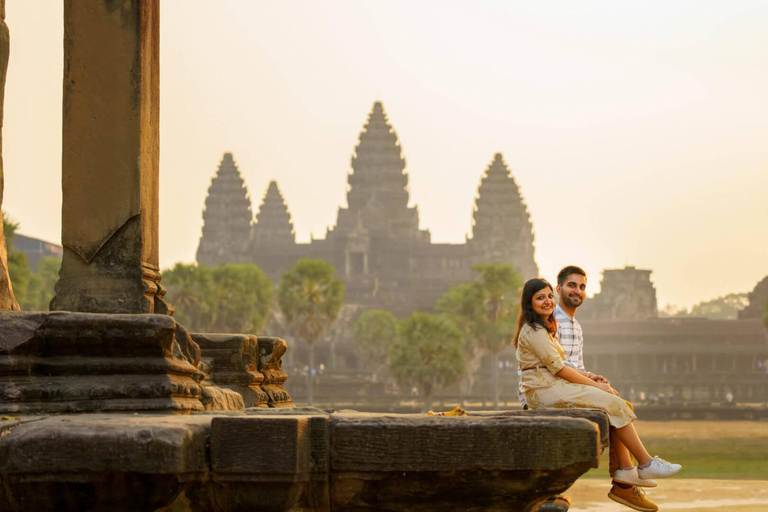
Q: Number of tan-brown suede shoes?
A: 1